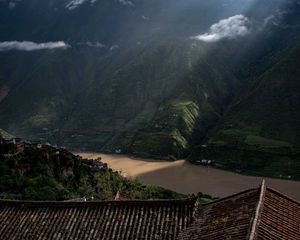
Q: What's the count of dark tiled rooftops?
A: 2